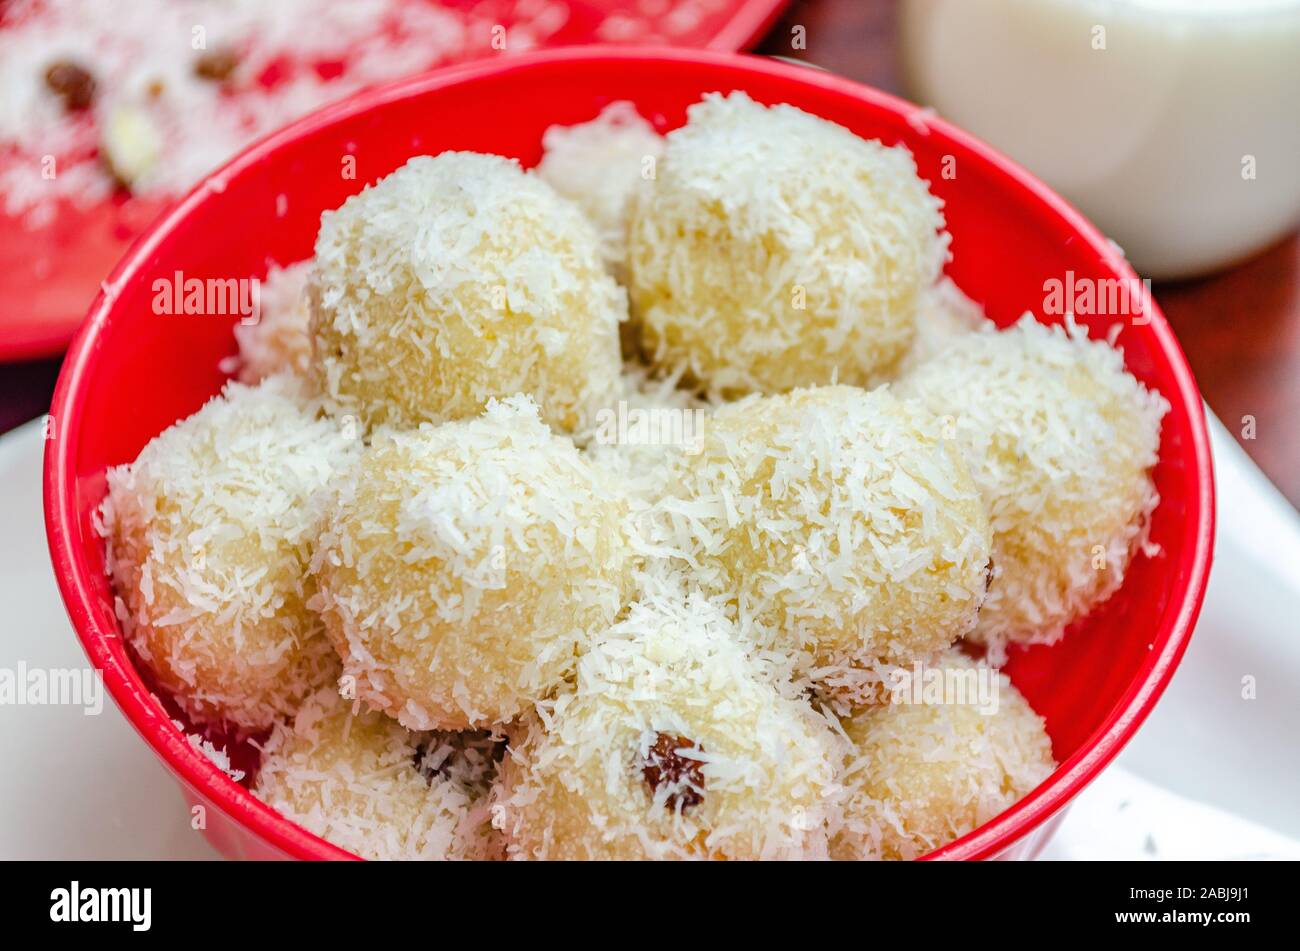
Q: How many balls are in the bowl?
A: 12